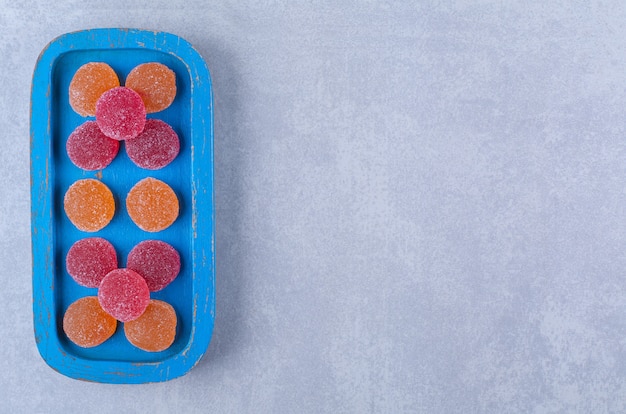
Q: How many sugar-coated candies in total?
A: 12